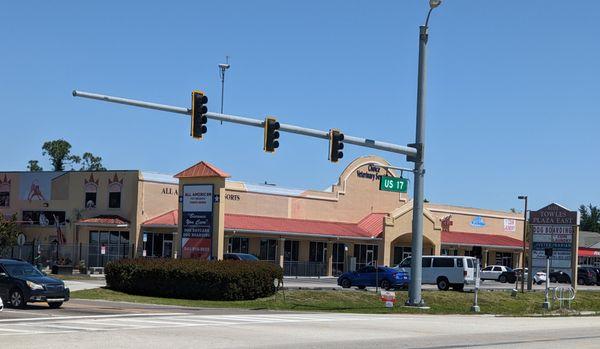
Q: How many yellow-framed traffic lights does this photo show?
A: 3